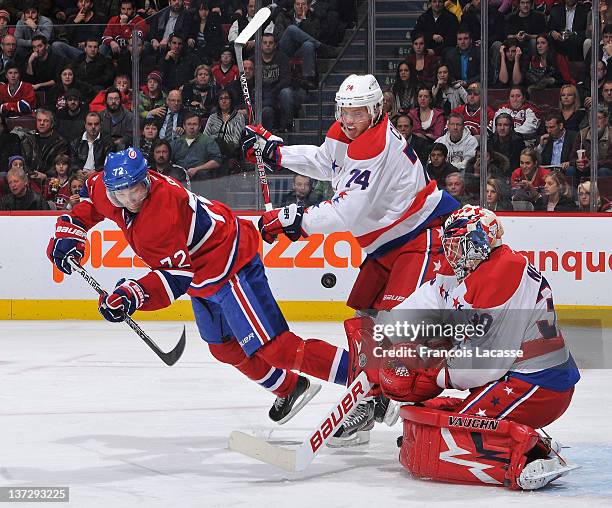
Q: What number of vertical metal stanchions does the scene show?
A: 5